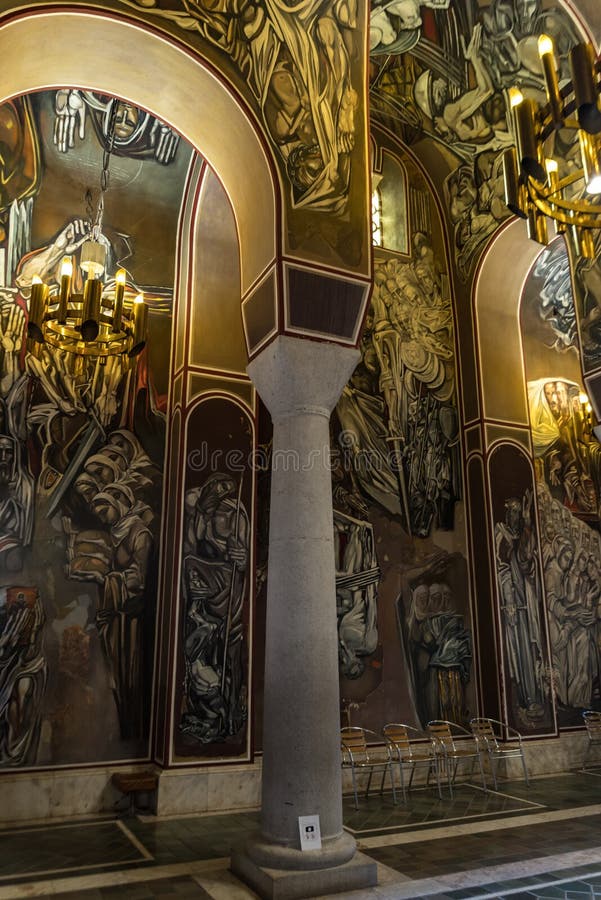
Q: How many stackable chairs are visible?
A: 5